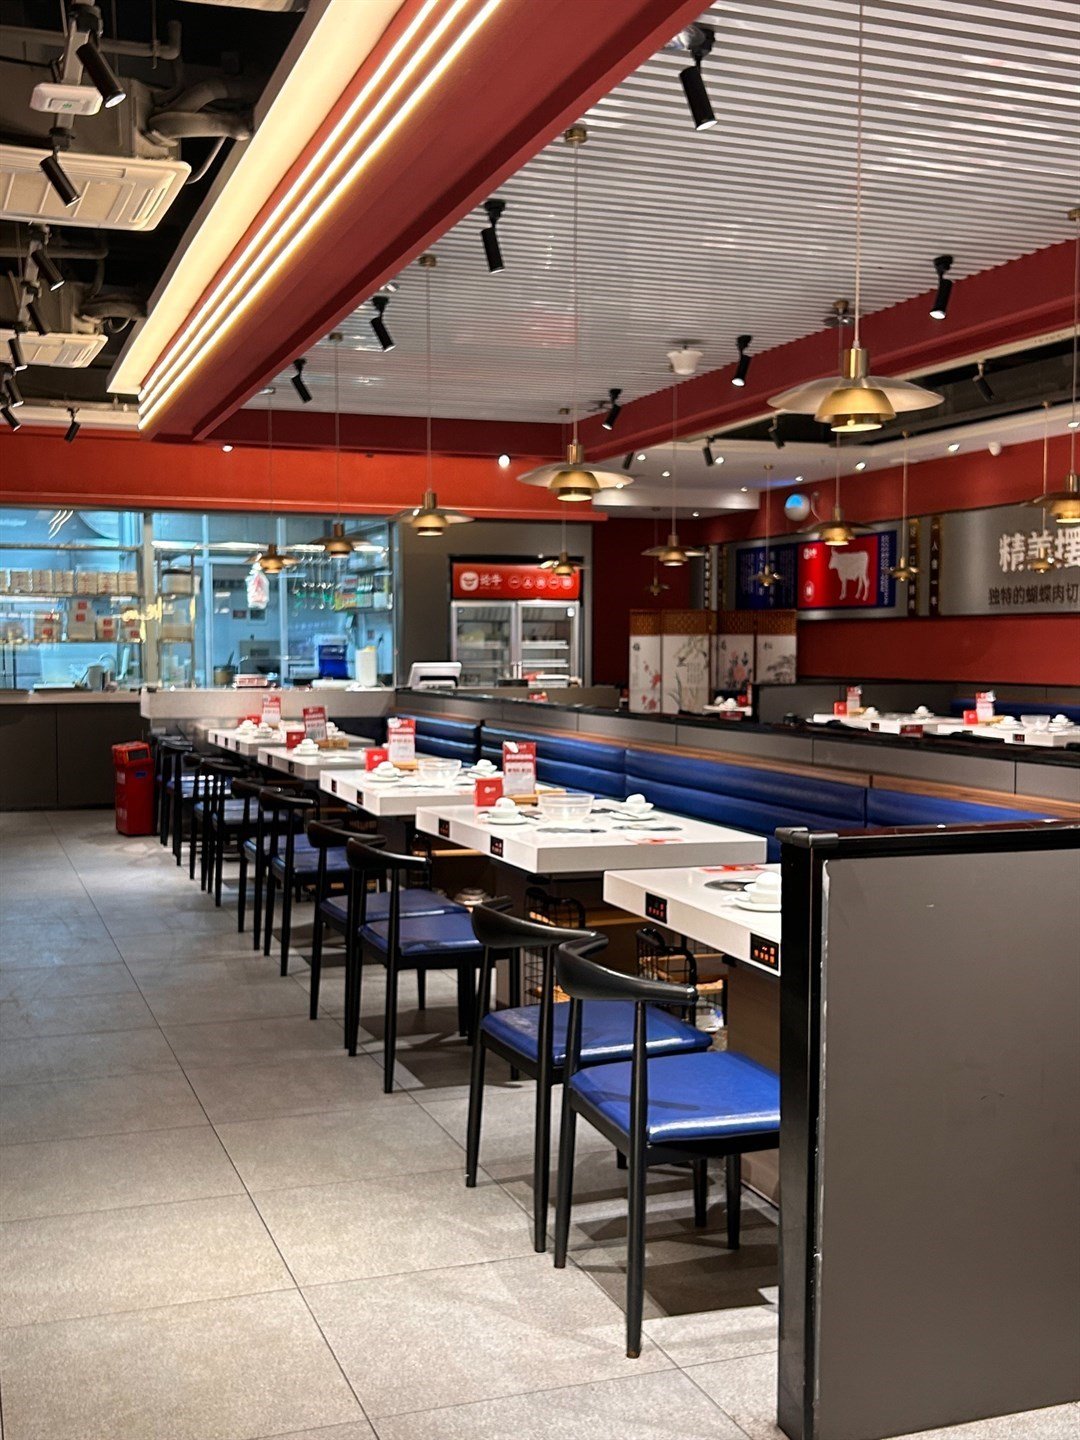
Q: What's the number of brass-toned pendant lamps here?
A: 13